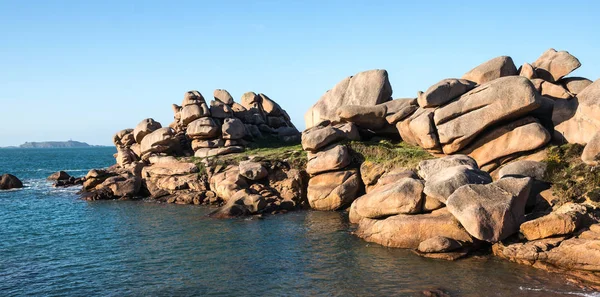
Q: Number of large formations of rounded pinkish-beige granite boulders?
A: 2